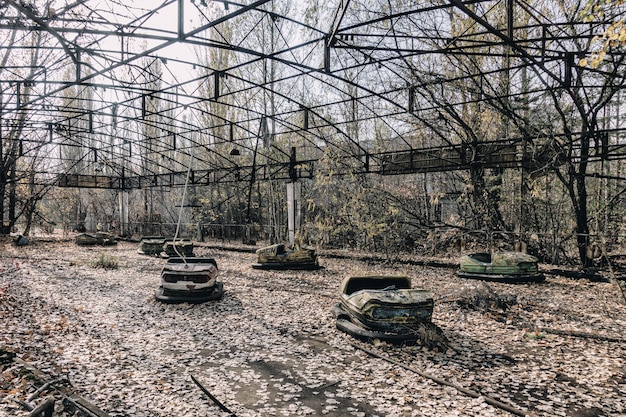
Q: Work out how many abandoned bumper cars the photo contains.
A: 7